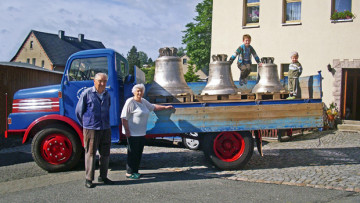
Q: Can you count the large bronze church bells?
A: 3